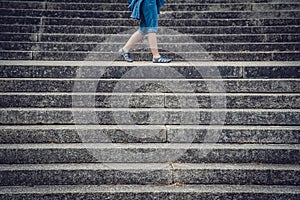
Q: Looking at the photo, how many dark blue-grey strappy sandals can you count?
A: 2